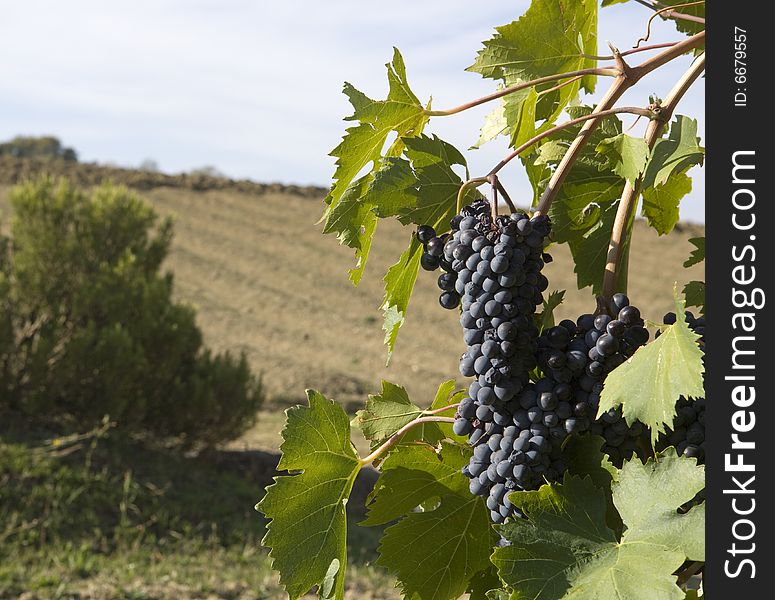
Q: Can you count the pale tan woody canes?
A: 2